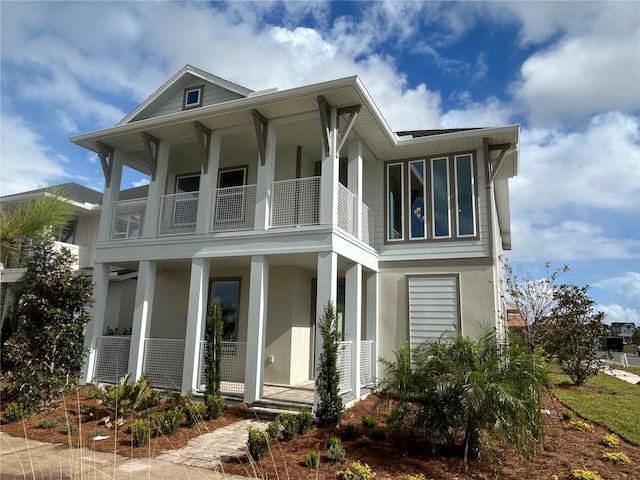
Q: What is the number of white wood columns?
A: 13